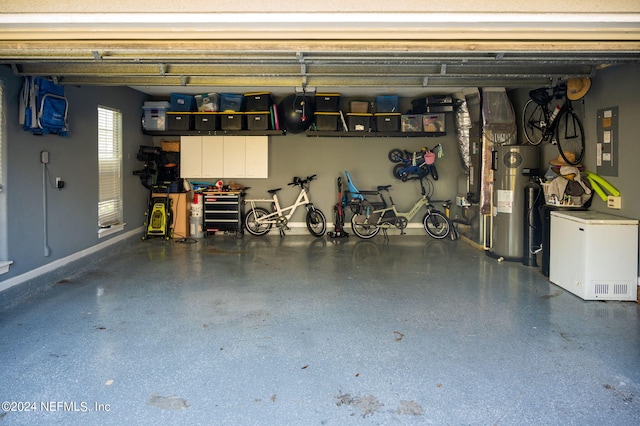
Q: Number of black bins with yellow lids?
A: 9